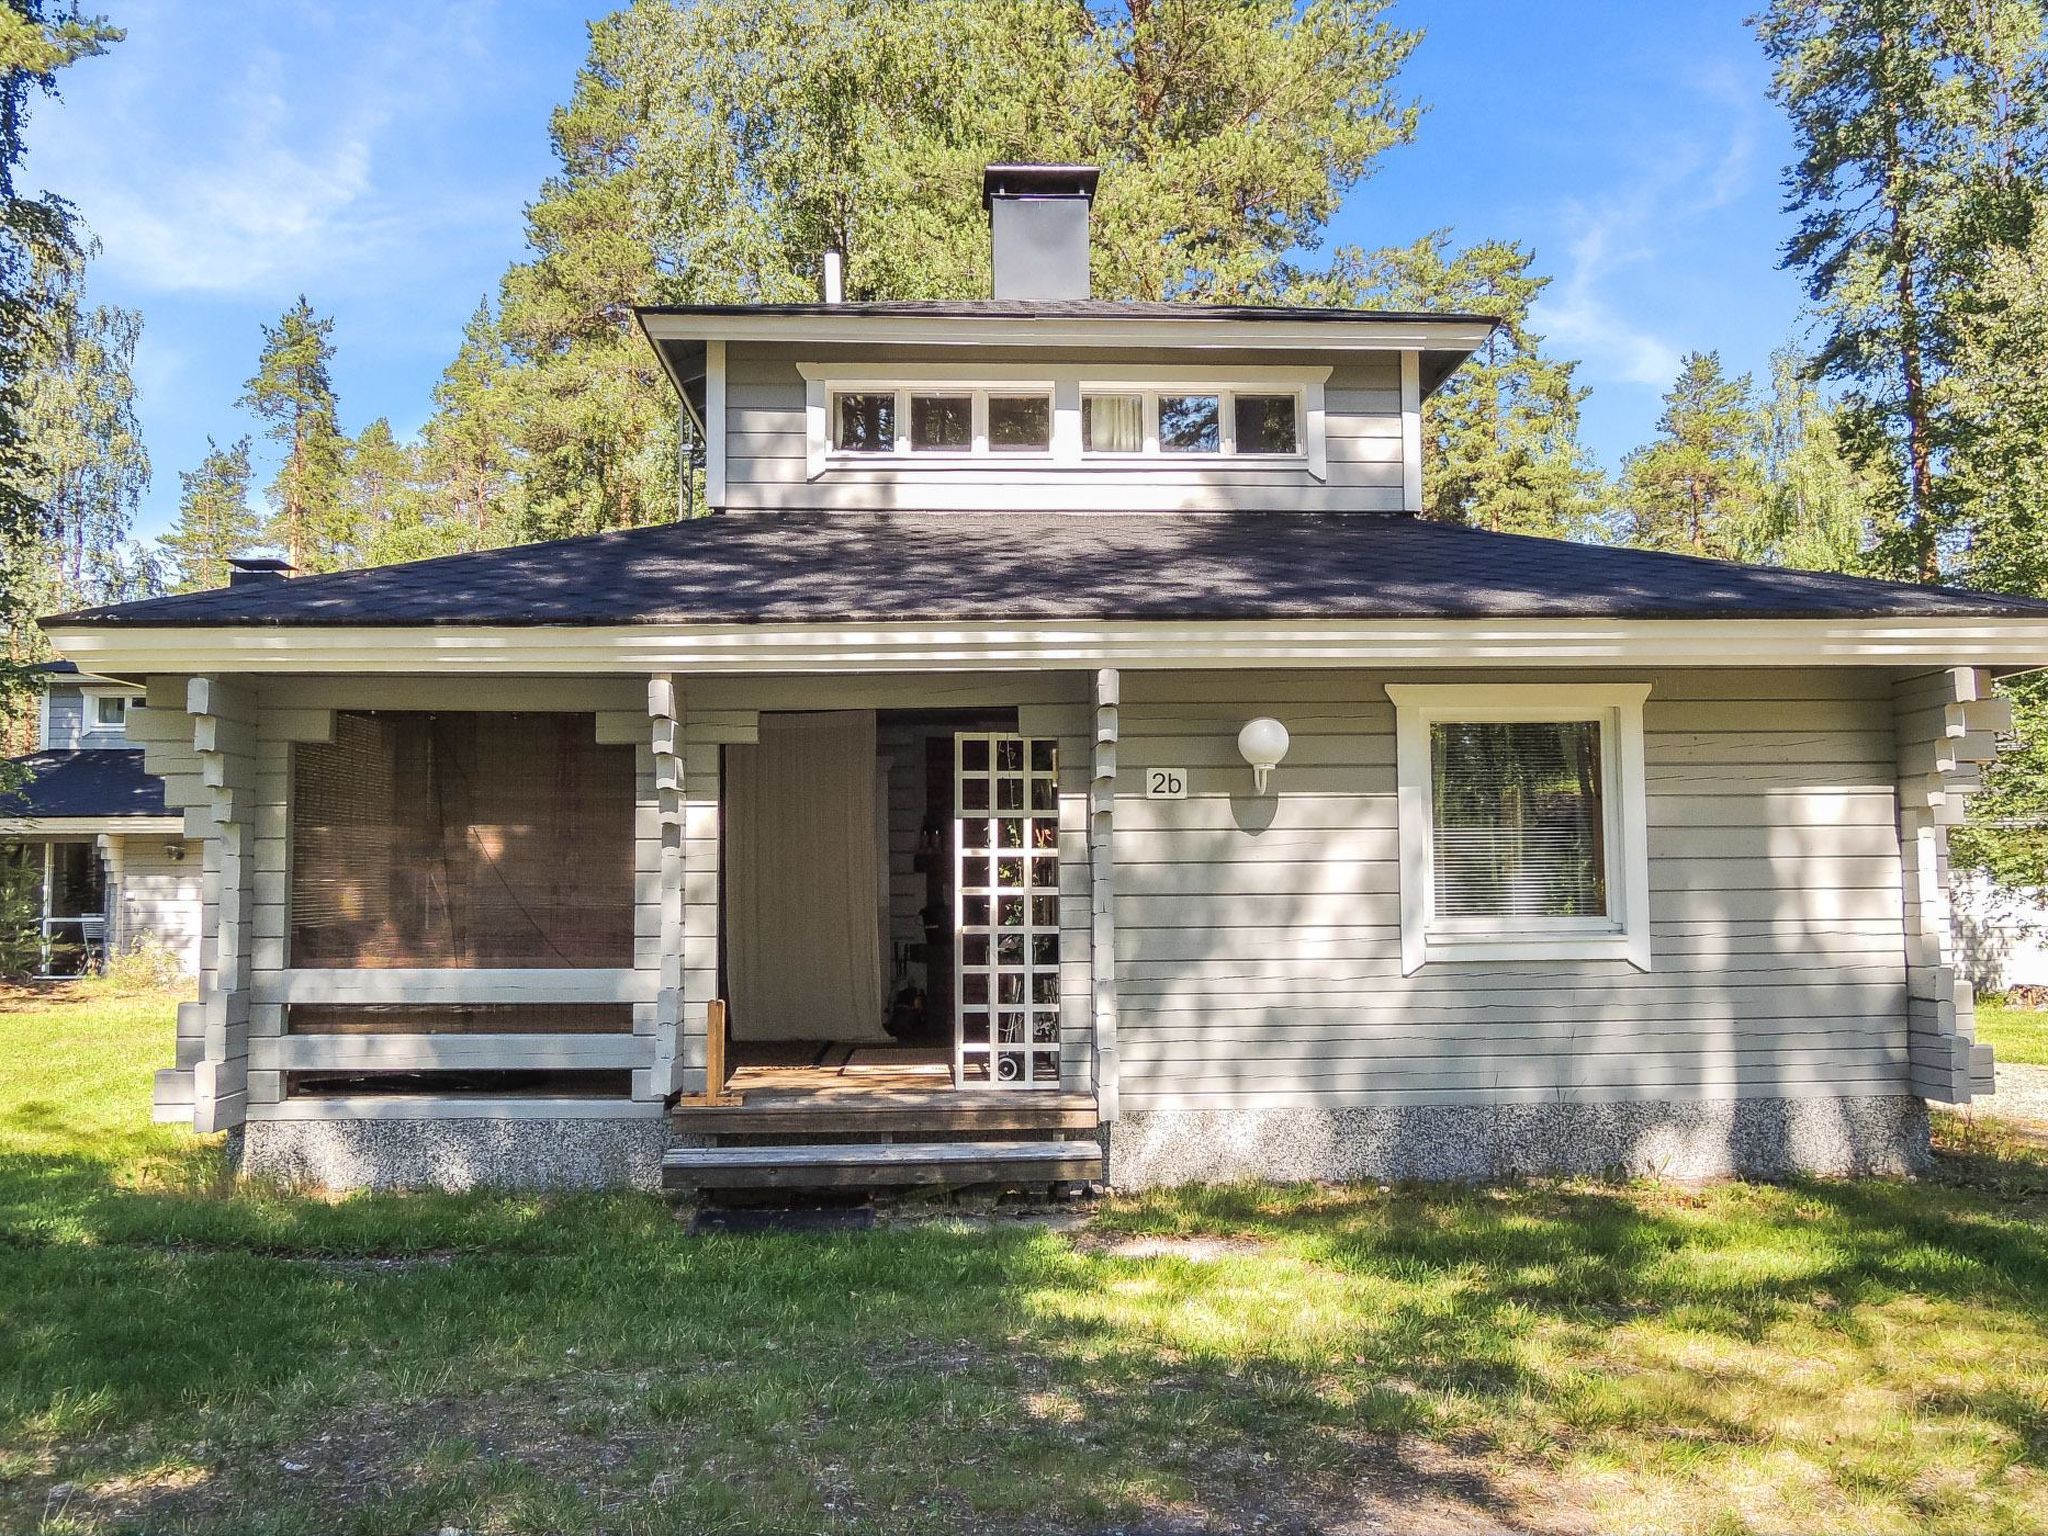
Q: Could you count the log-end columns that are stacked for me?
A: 4